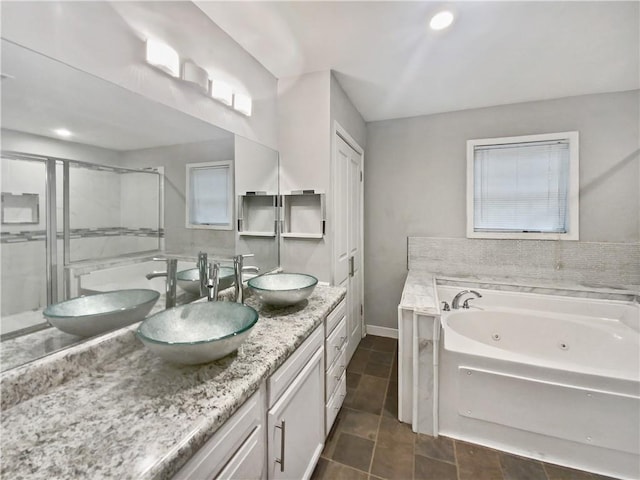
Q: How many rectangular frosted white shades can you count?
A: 4